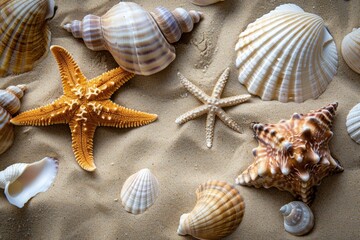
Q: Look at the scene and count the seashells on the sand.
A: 12